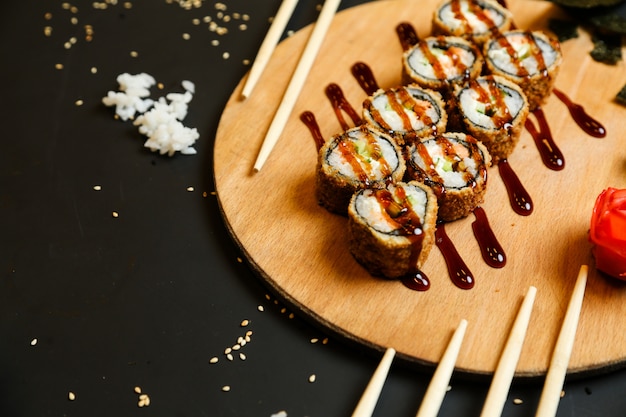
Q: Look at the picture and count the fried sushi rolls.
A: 8